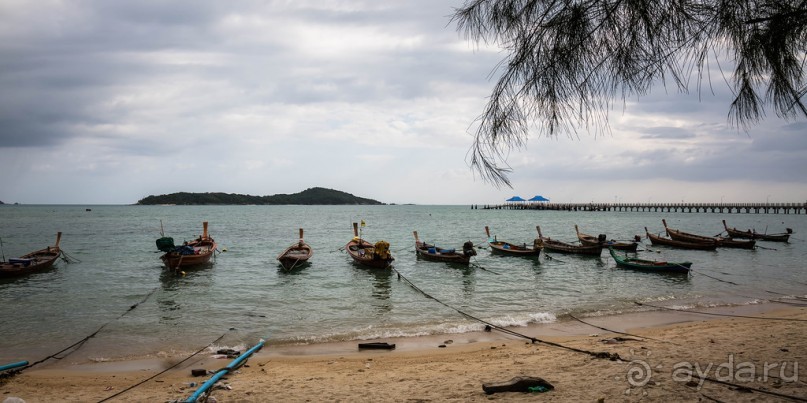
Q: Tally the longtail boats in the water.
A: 12